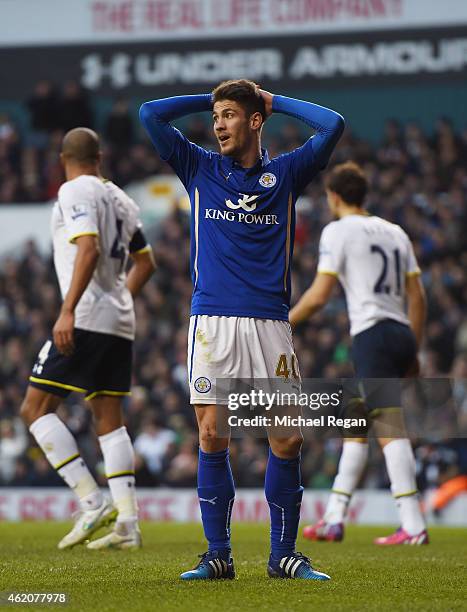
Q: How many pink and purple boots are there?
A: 2